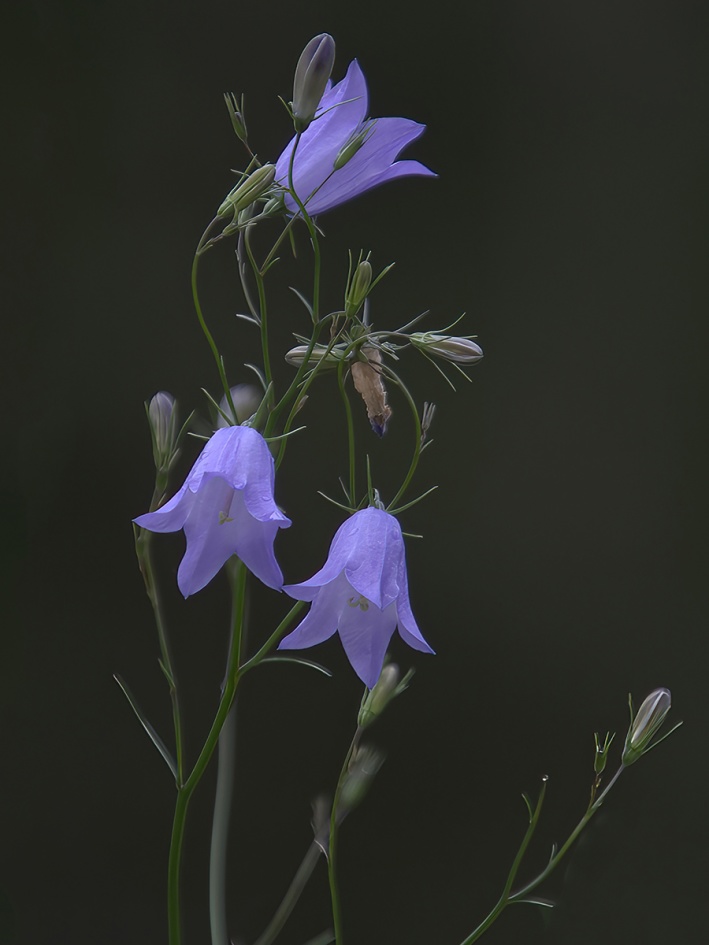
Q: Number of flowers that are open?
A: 3